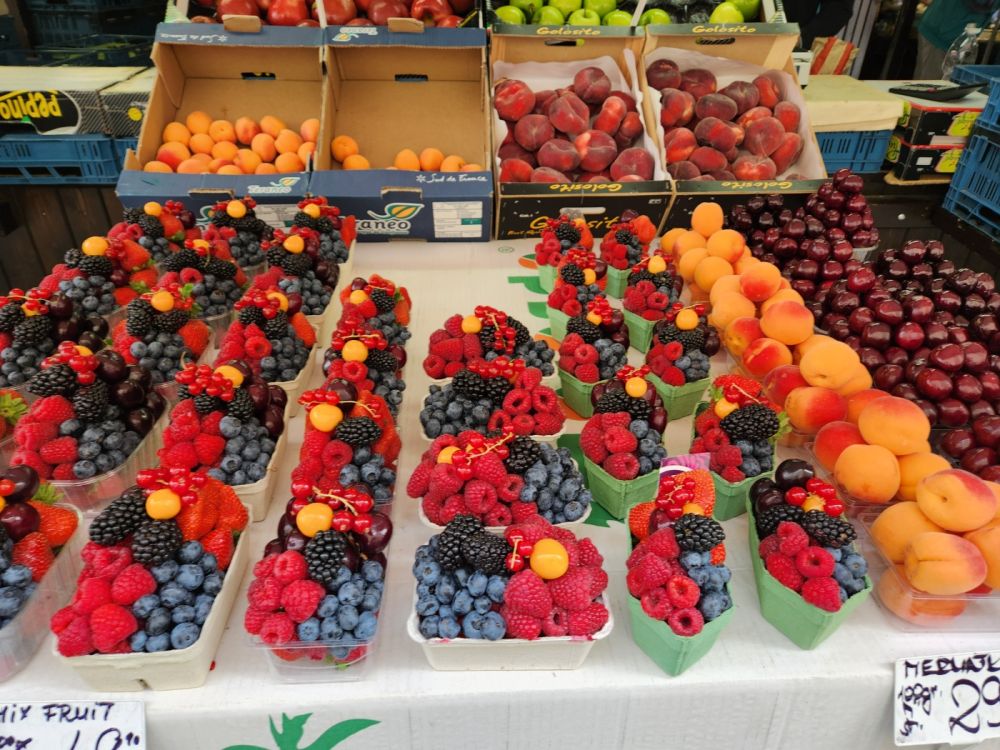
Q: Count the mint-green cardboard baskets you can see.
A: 10